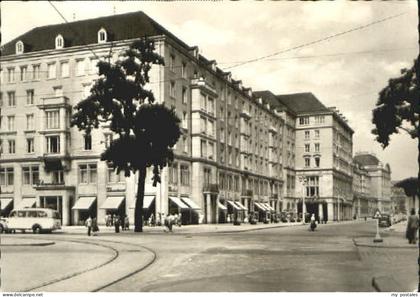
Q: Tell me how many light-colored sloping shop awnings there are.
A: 13